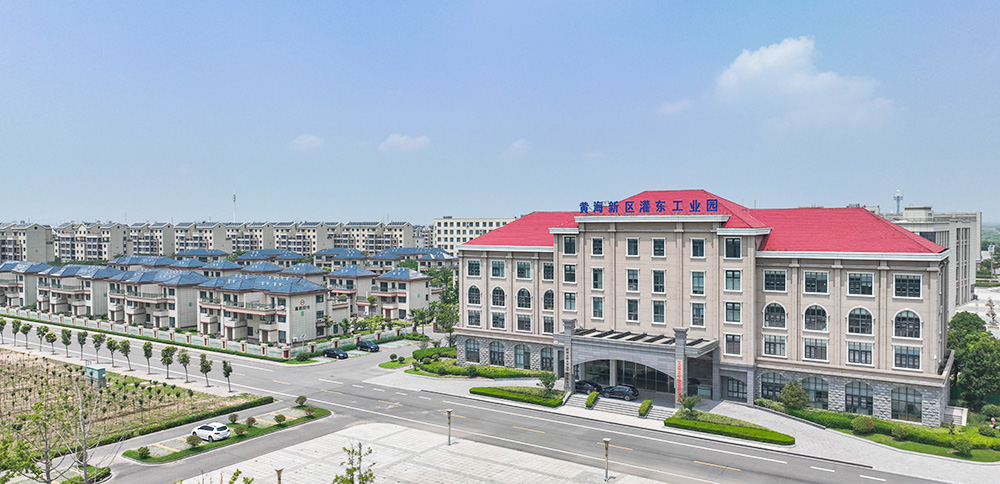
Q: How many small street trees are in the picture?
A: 15